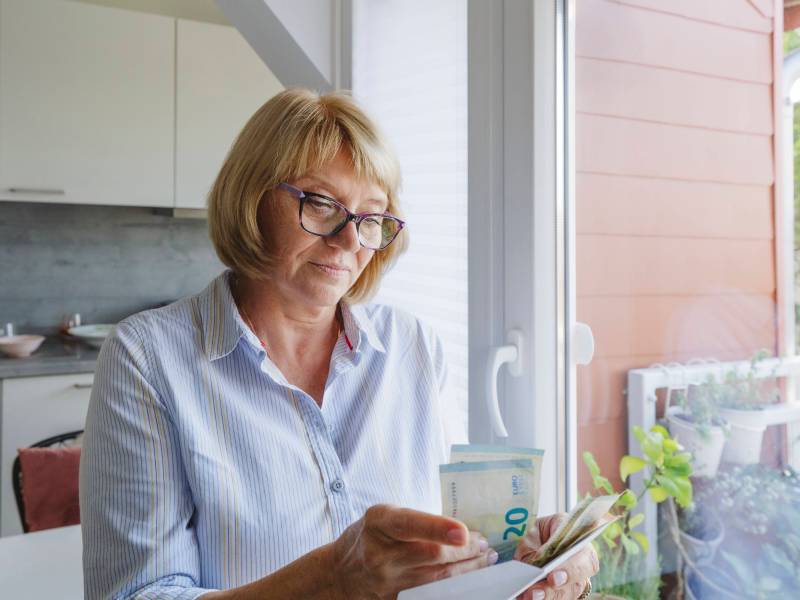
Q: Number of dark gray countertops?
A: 1